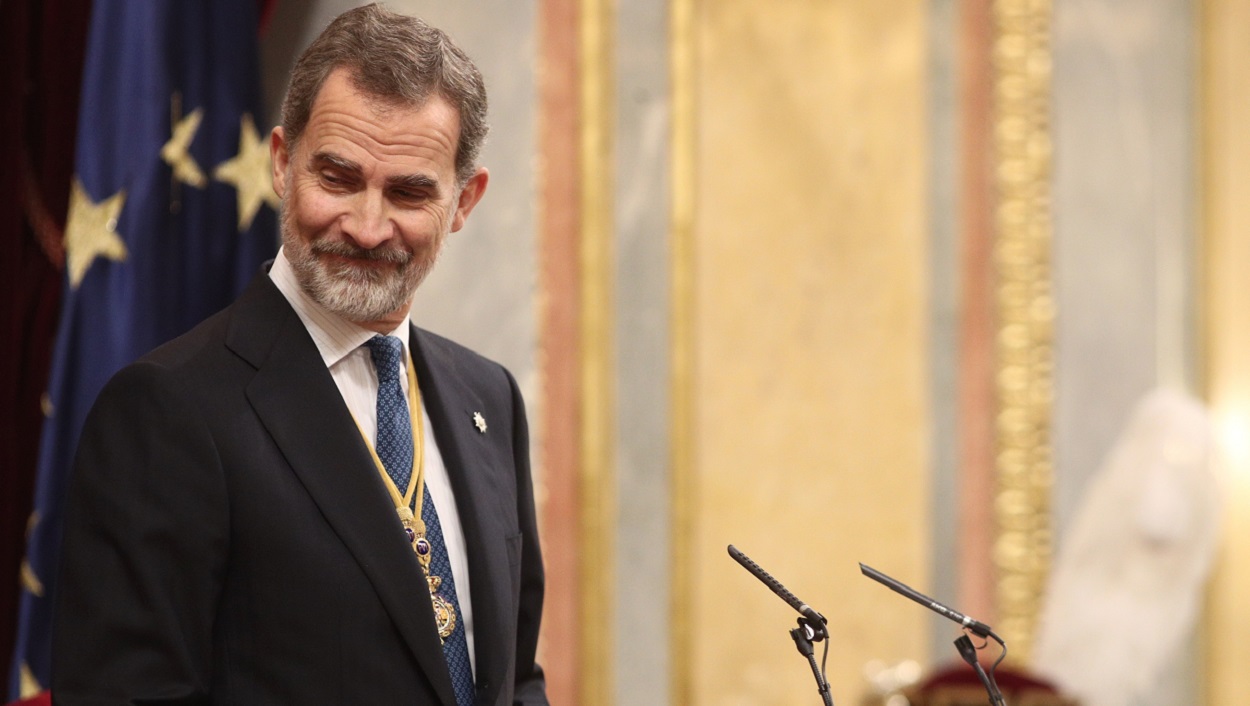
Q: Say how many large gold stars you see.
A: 3